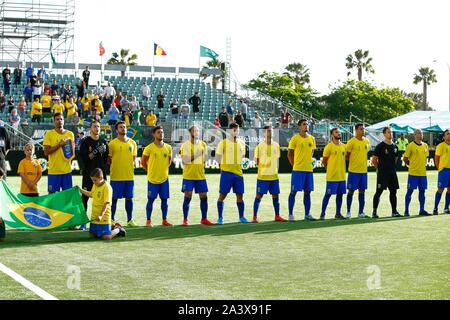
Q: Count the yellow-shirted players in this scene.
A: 11